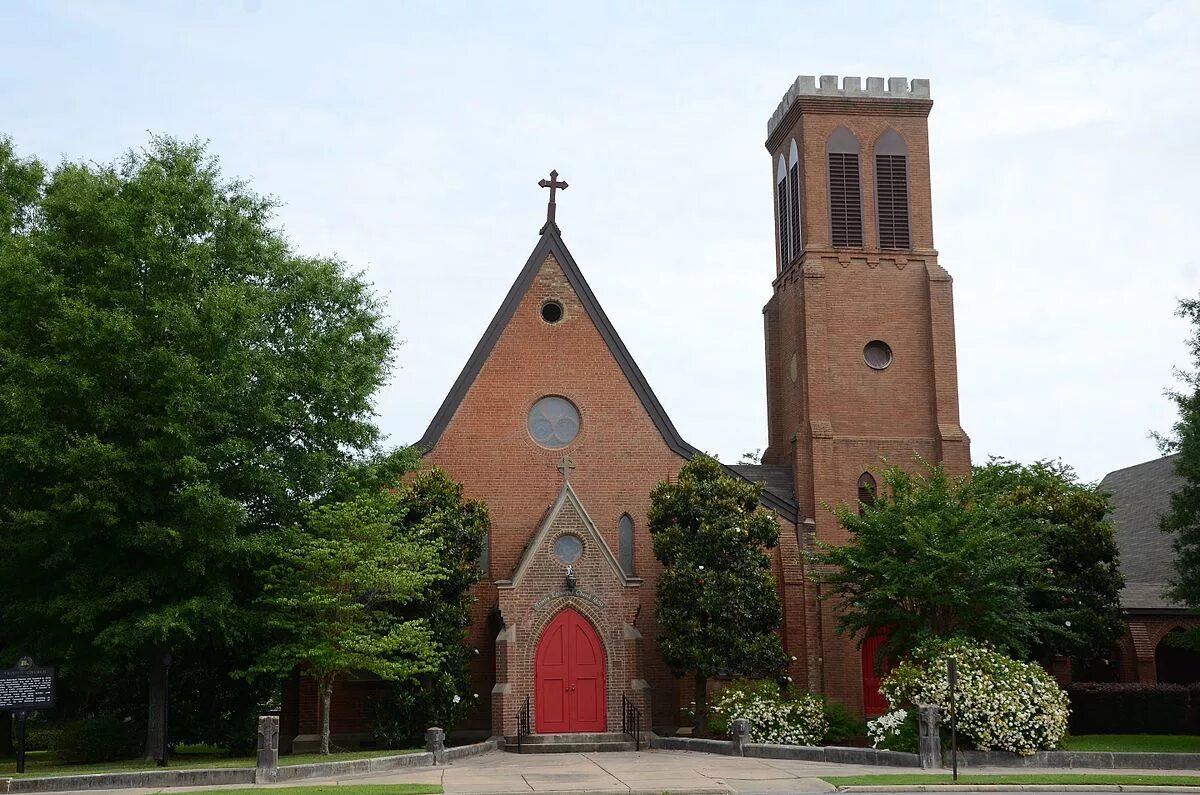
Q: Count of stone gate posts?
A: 4